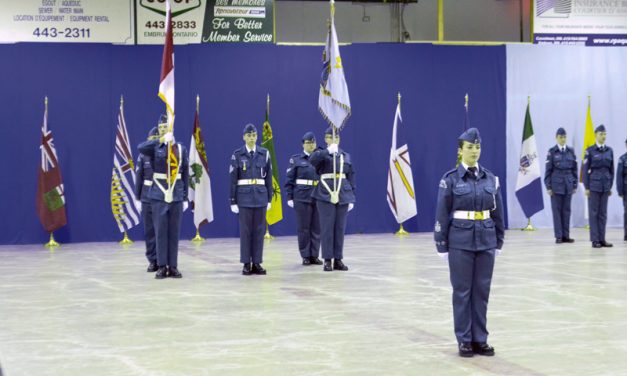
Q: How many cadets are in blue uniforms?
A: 9